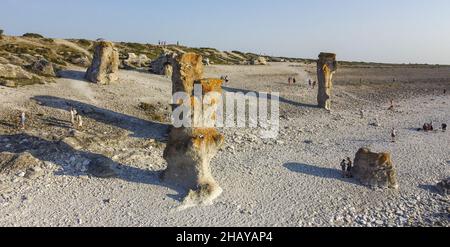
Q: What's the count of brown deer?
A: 0